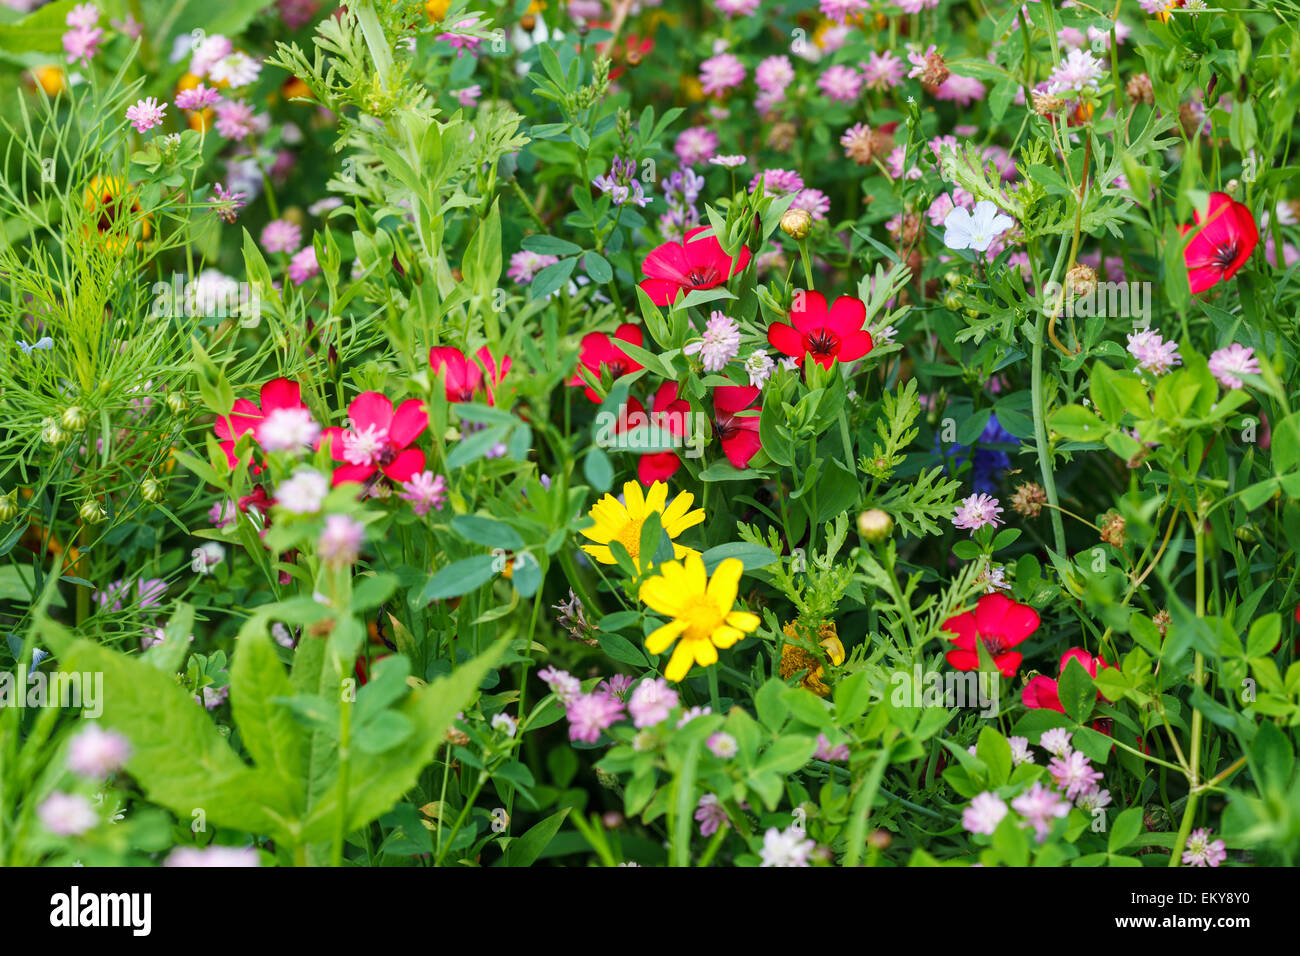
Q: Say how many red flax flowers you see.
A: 11